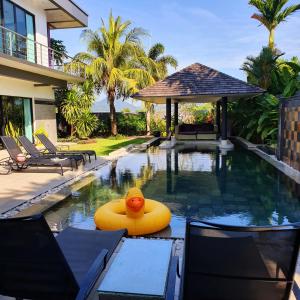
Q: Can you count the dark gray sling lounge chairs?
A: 5